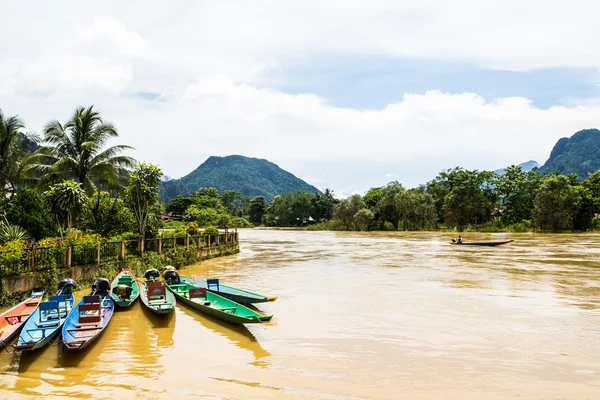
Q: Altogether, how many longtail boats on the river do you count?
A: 8